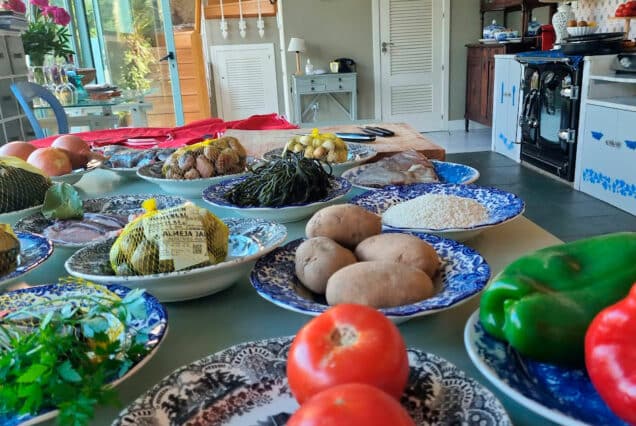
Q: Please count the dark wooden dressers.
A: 1